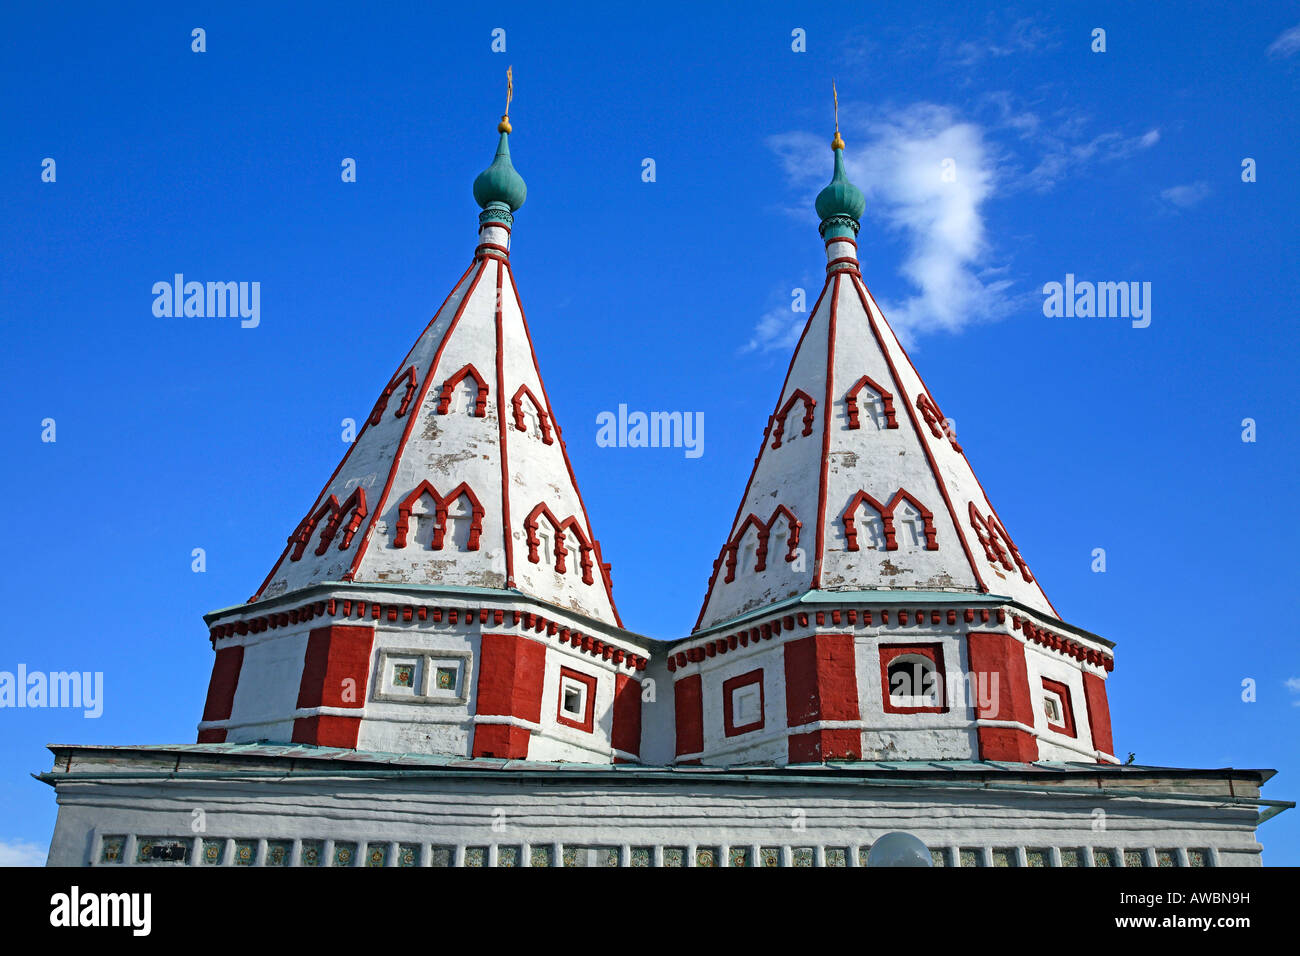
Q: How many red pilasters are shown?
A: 8